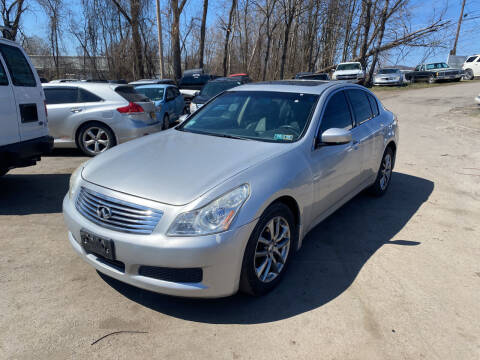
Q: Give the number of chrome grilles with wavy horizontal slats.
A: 1